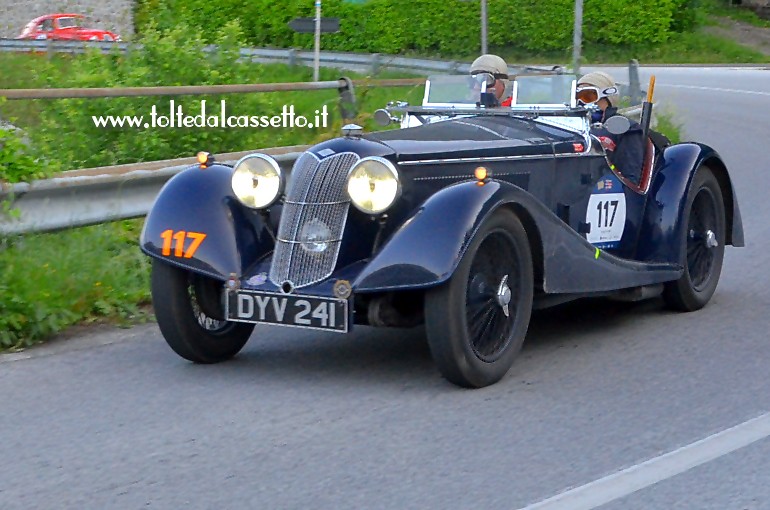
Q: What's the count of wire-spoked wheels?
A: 3